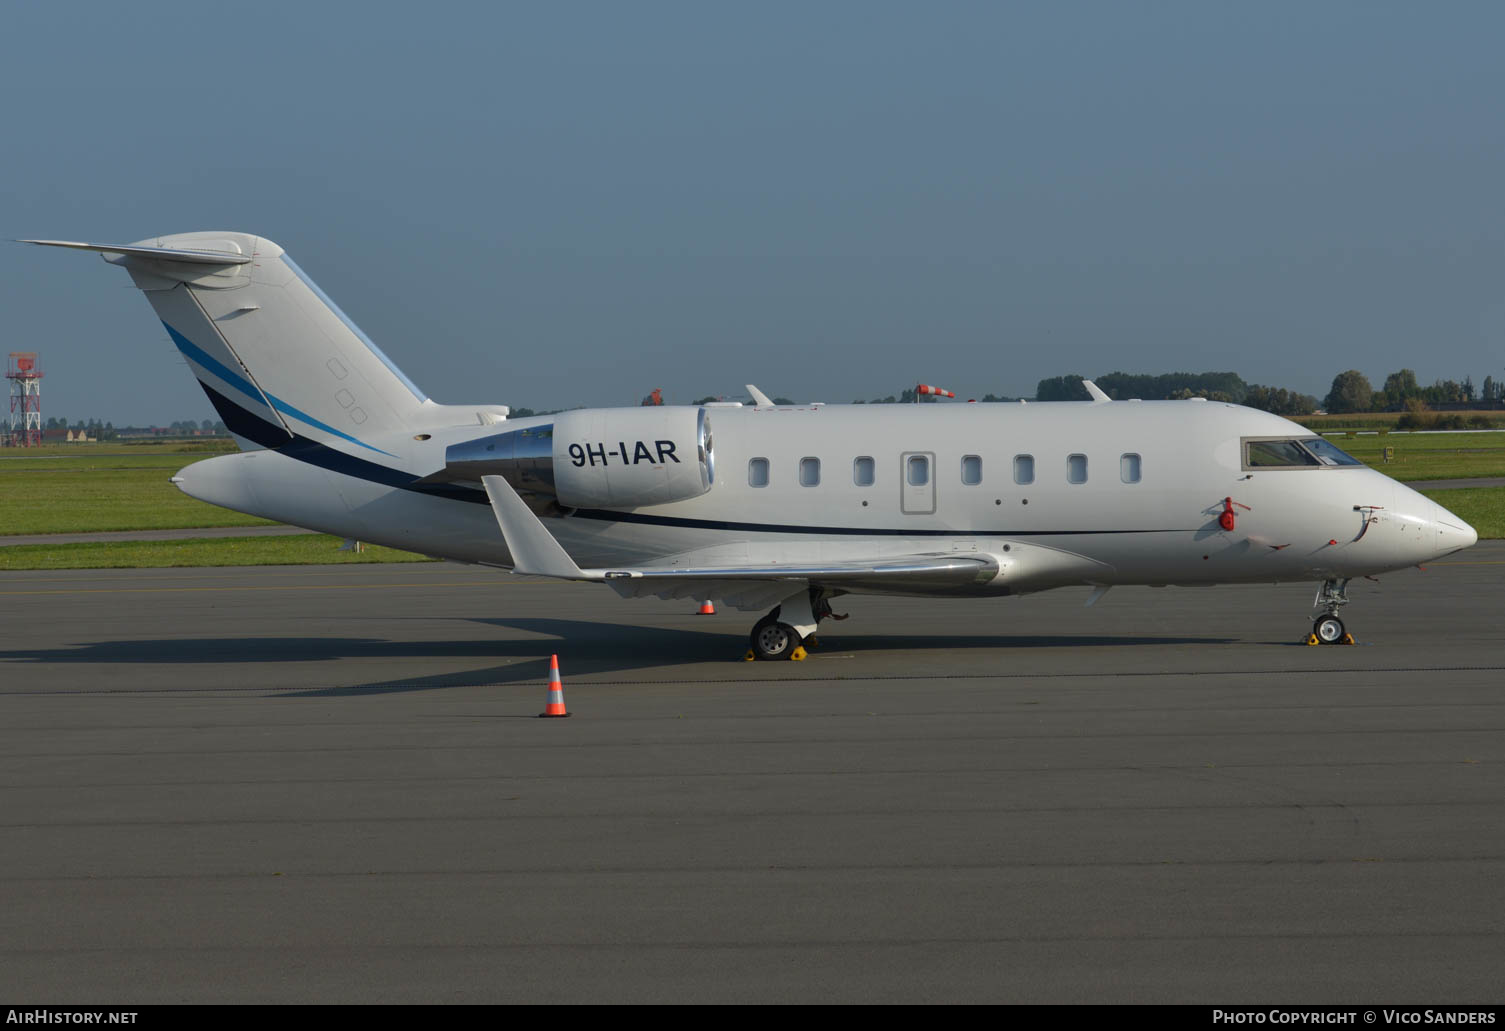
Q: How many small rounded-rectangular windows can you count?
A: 8